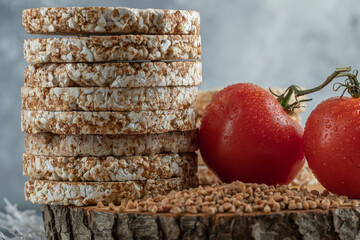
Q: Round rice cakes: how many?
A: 8